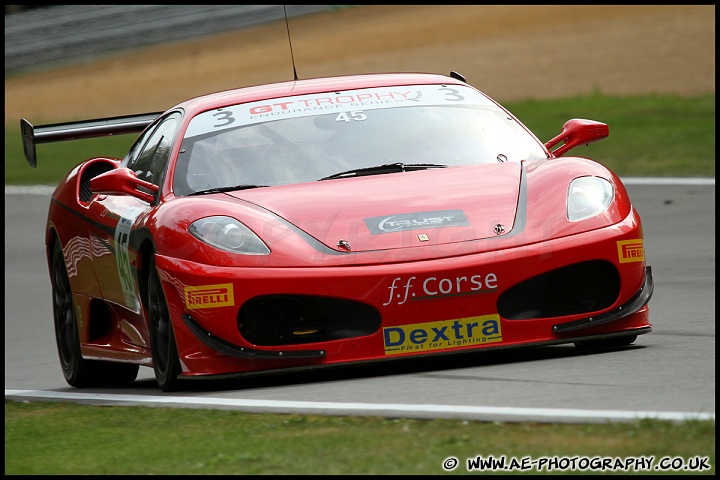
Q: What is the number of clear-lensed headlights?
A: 2